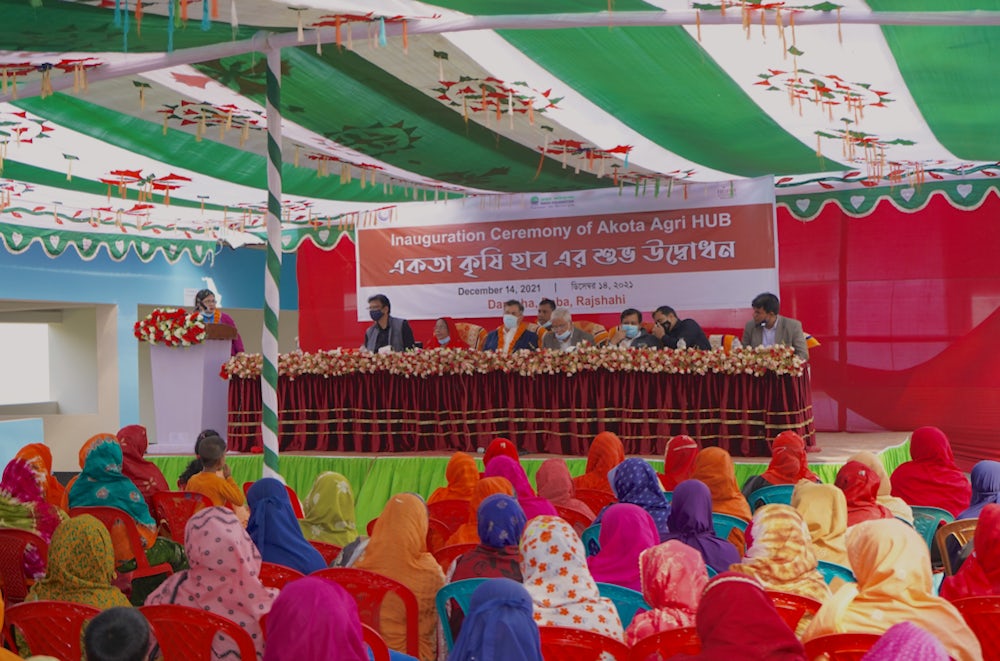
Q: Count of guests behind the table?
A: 8